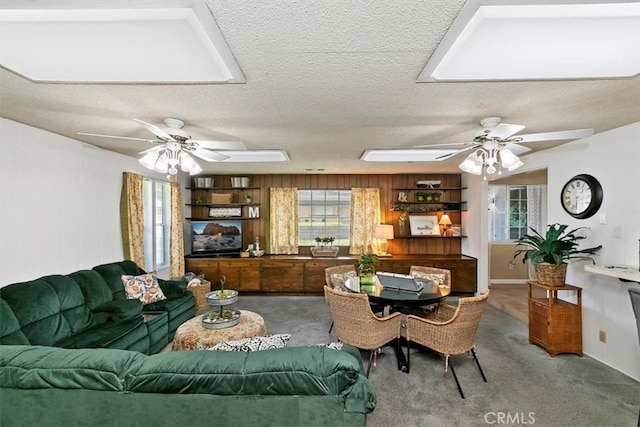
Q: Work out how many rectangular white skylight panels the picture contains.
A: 4